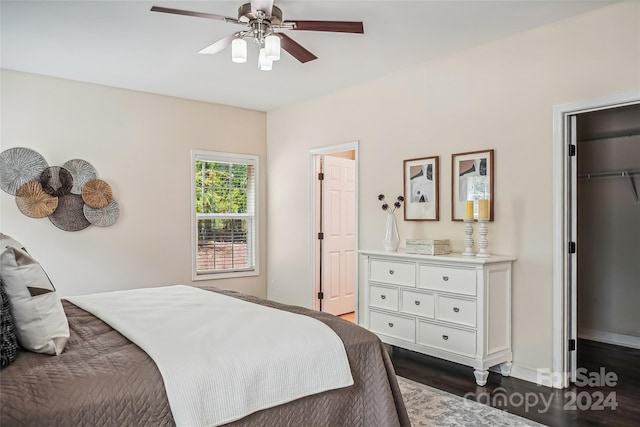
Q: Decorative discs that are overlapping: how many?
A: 7